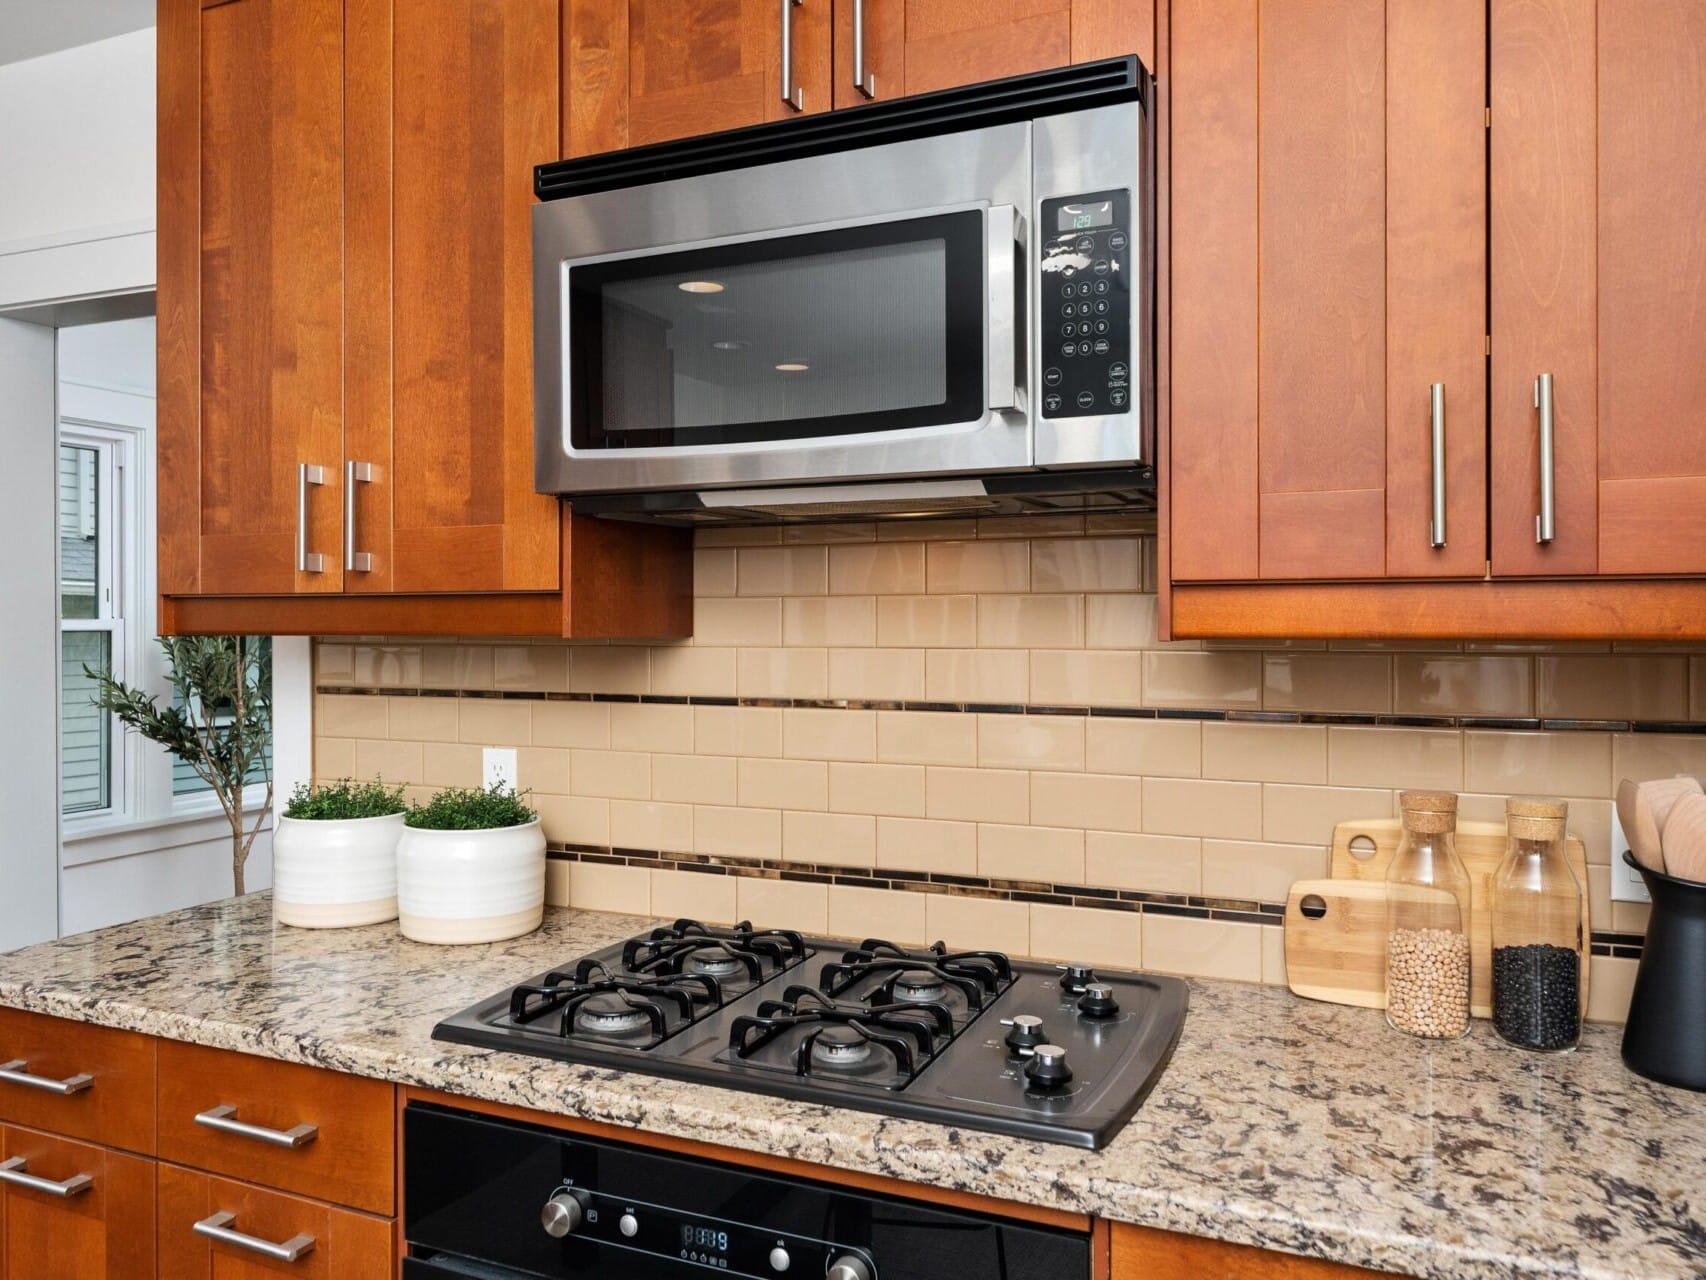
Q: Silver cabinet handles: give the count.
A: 10